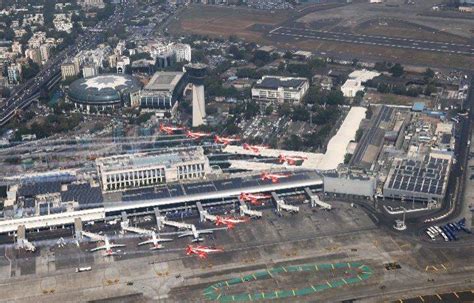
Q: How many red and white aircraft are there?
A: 9